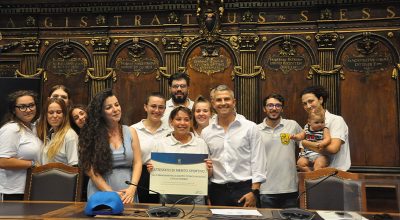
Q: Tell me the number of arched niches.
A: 5